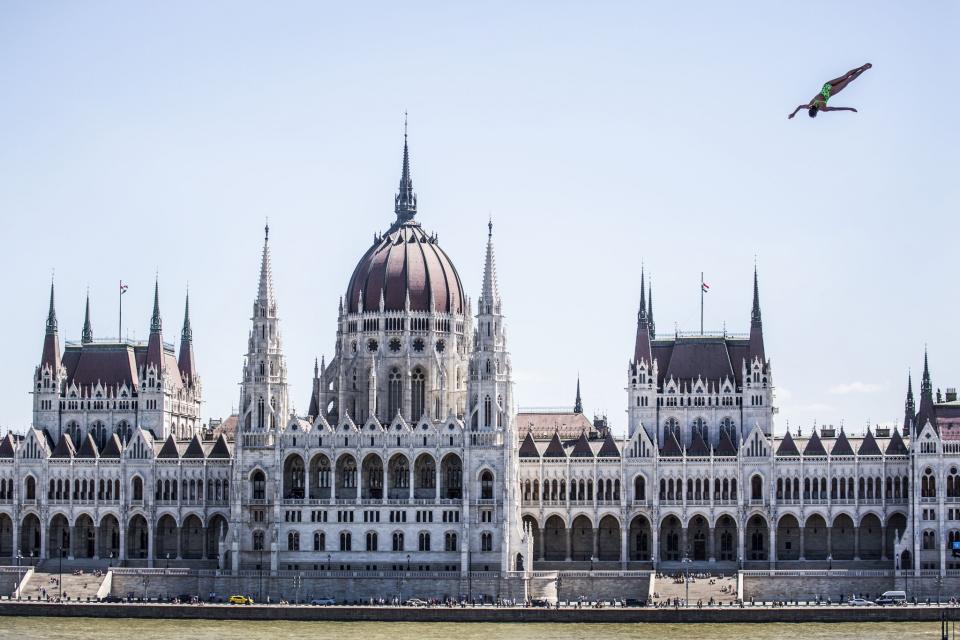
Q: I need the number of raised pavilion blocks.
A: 2